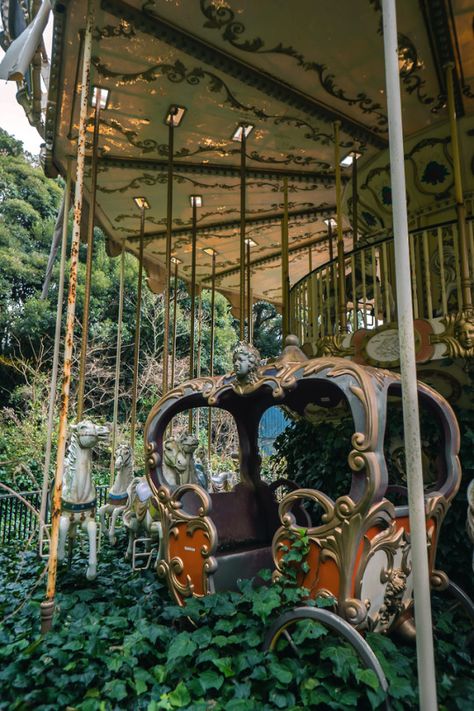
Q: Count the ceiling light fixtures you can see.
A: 10